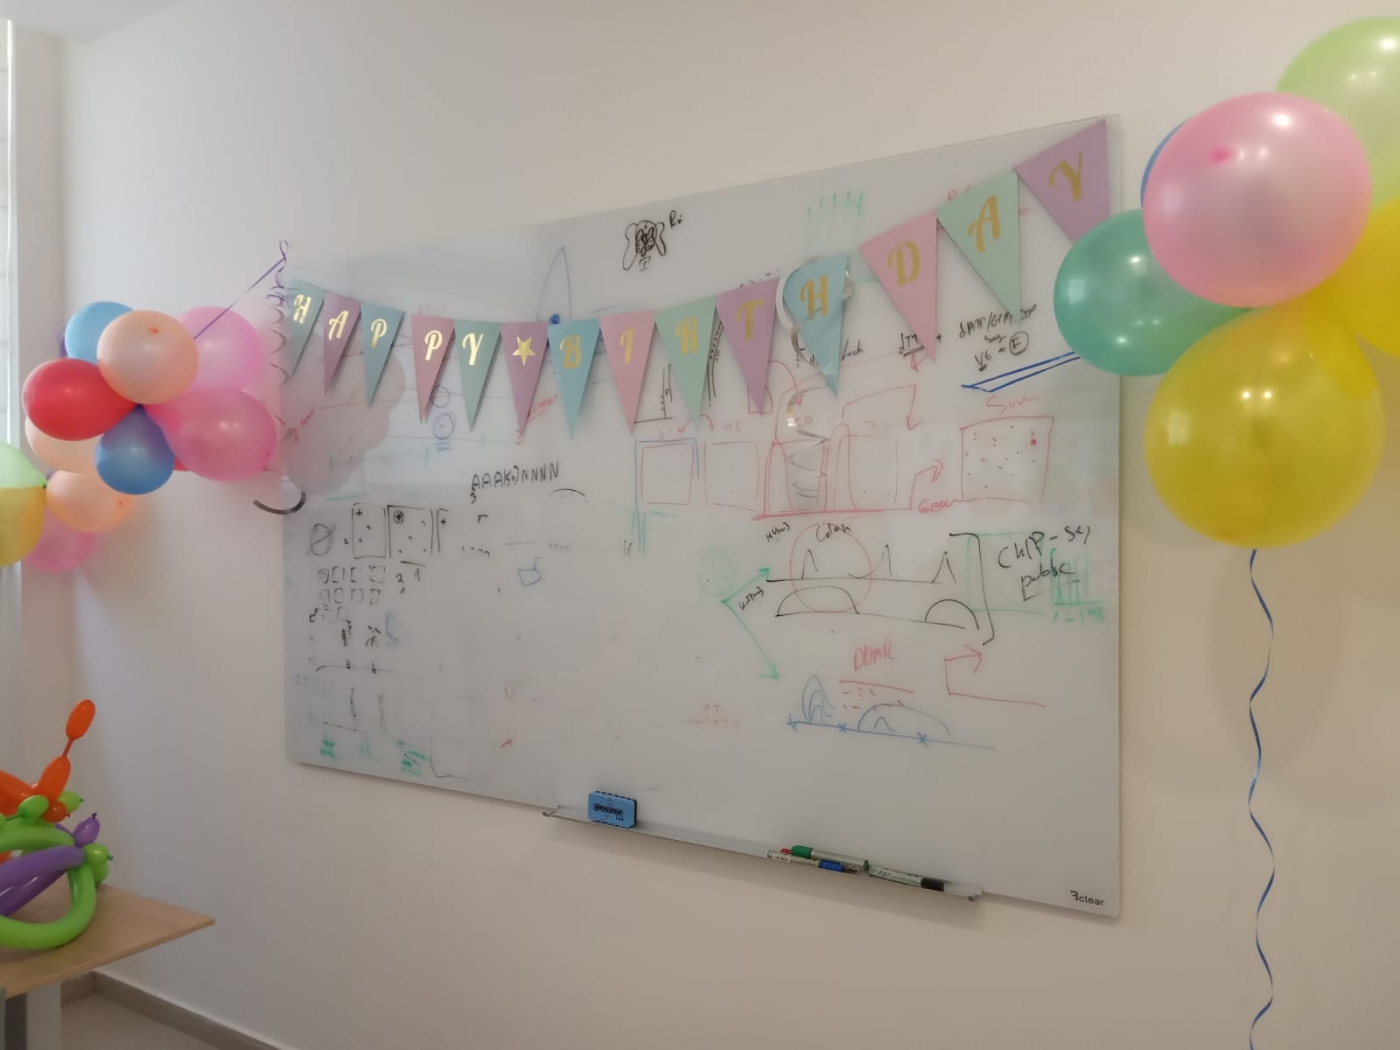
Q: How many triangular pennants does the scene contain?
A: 14